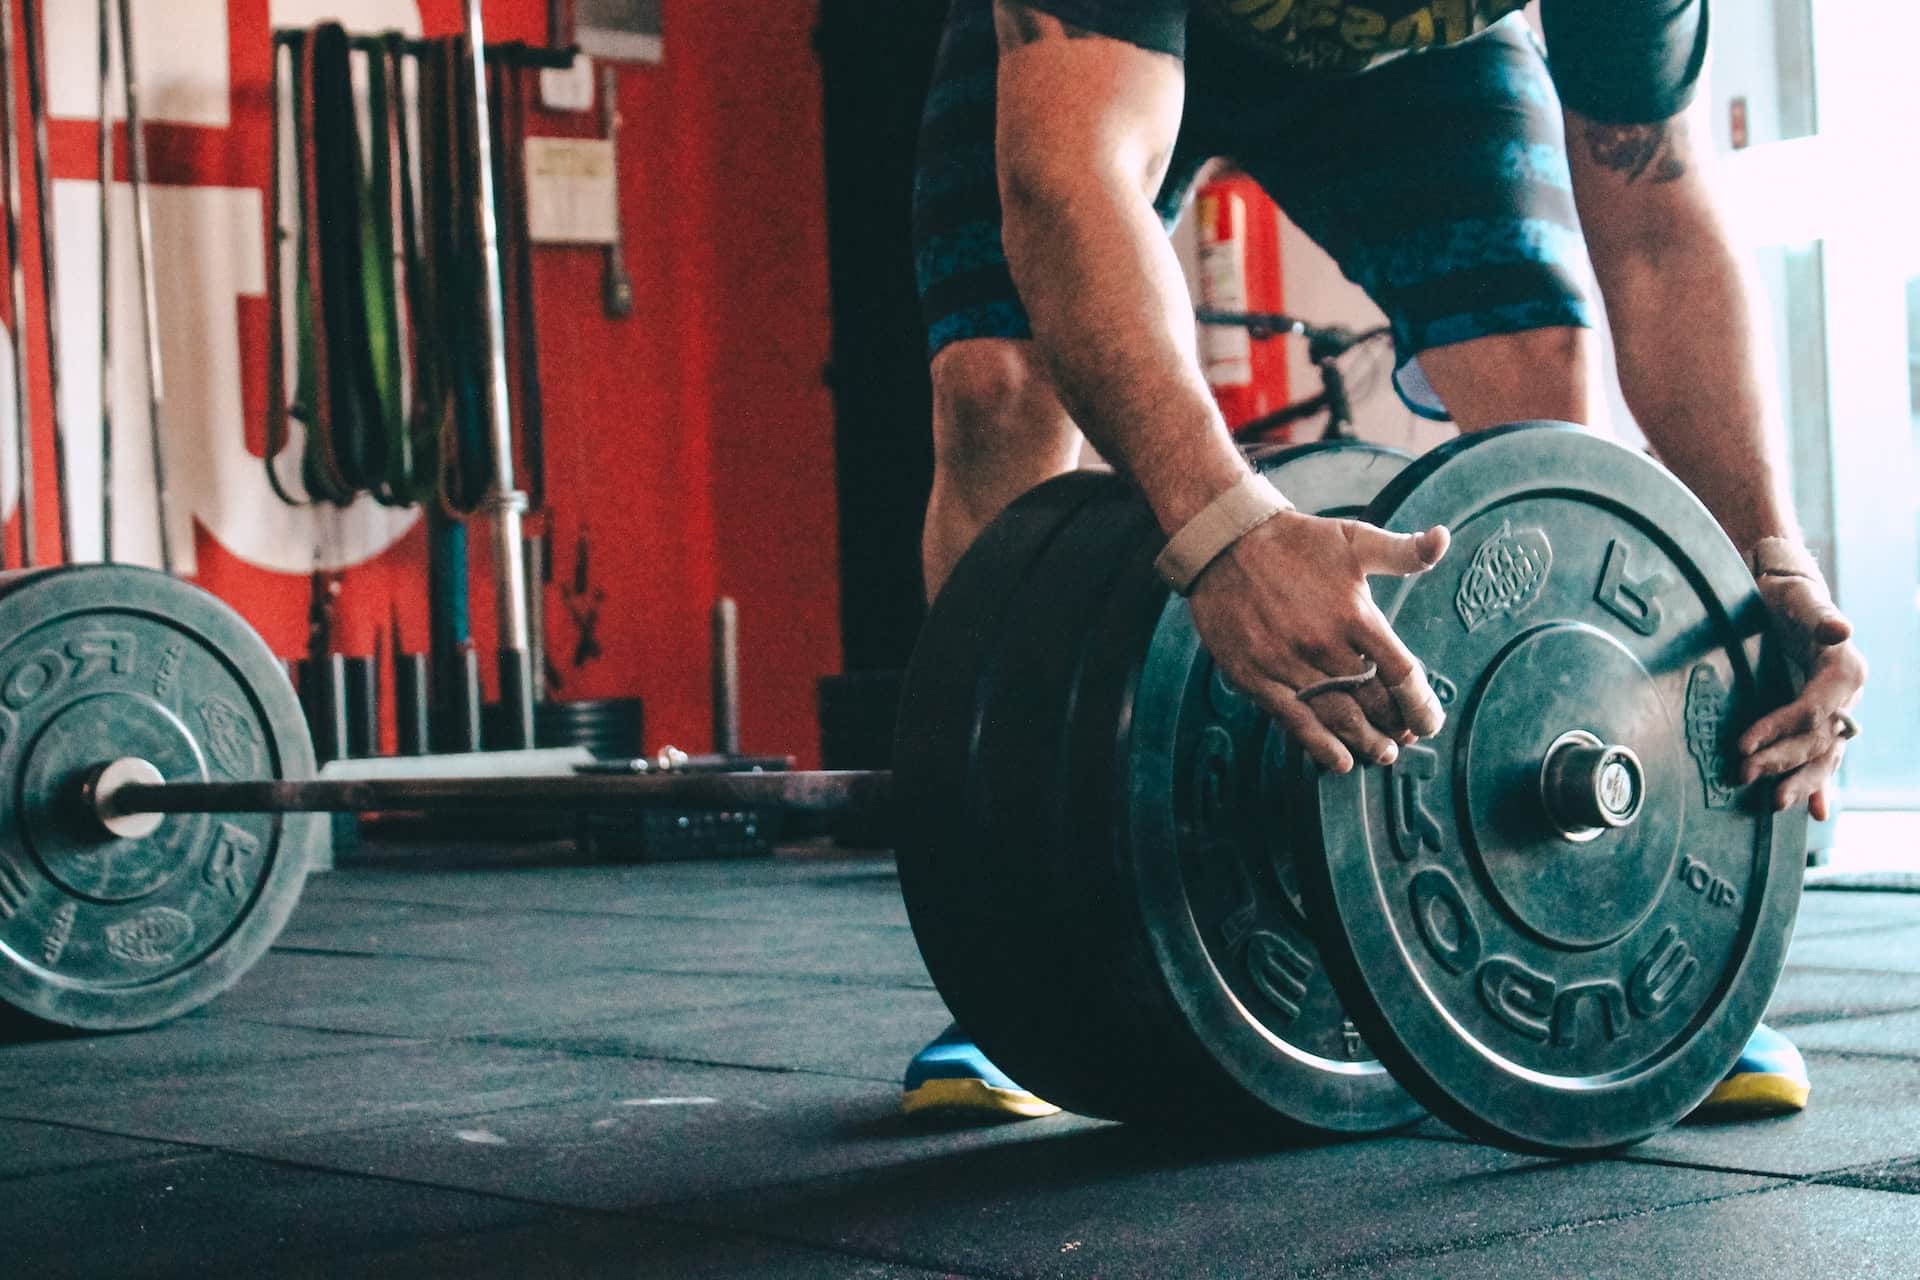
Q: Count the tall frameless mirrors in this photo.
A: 0